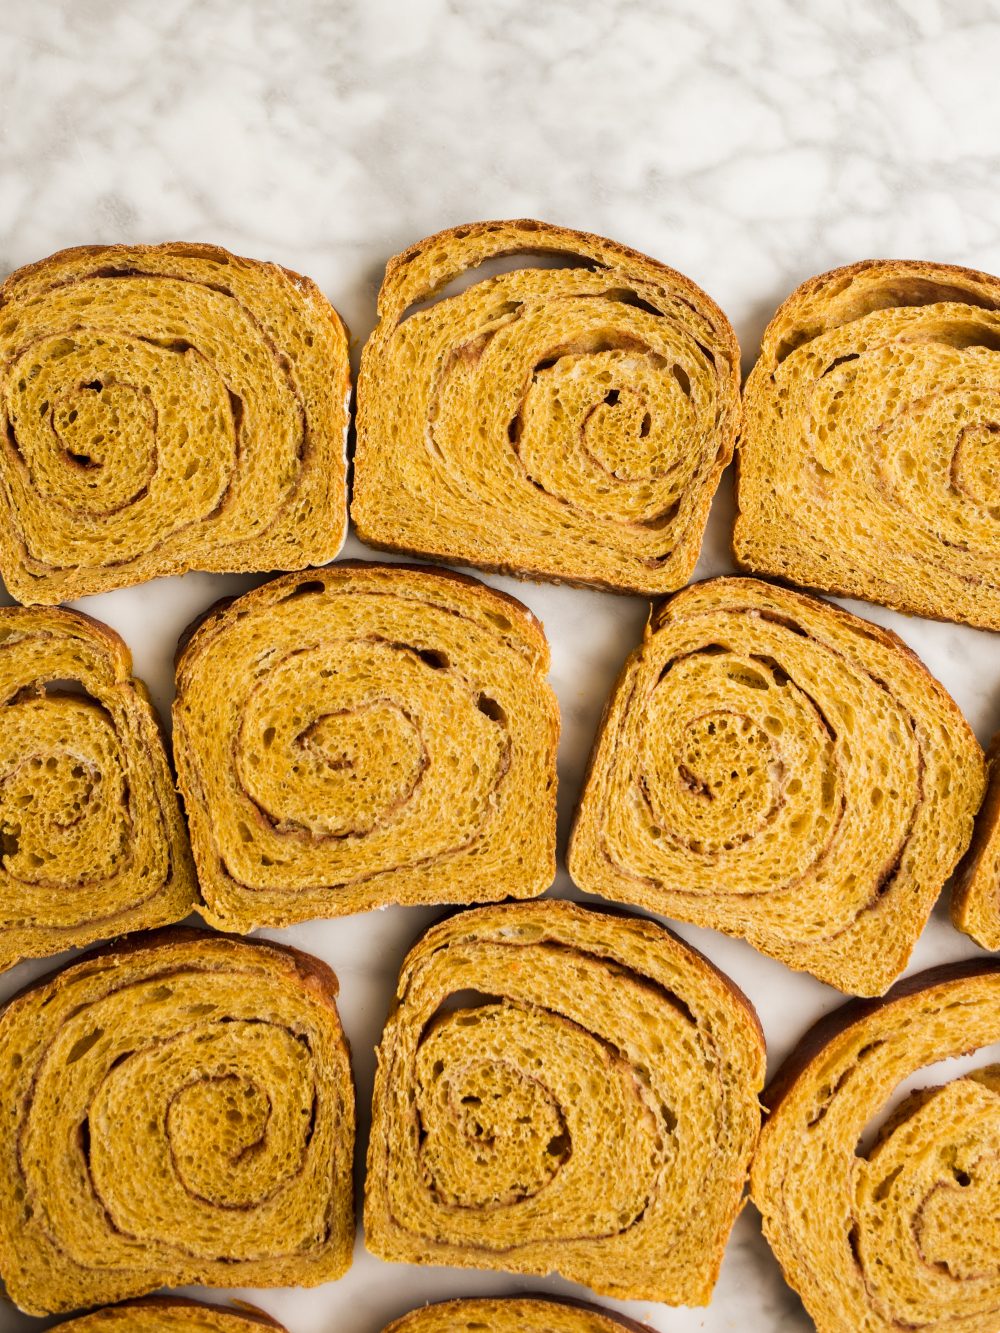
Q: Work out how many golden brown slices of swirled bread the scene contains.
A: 12